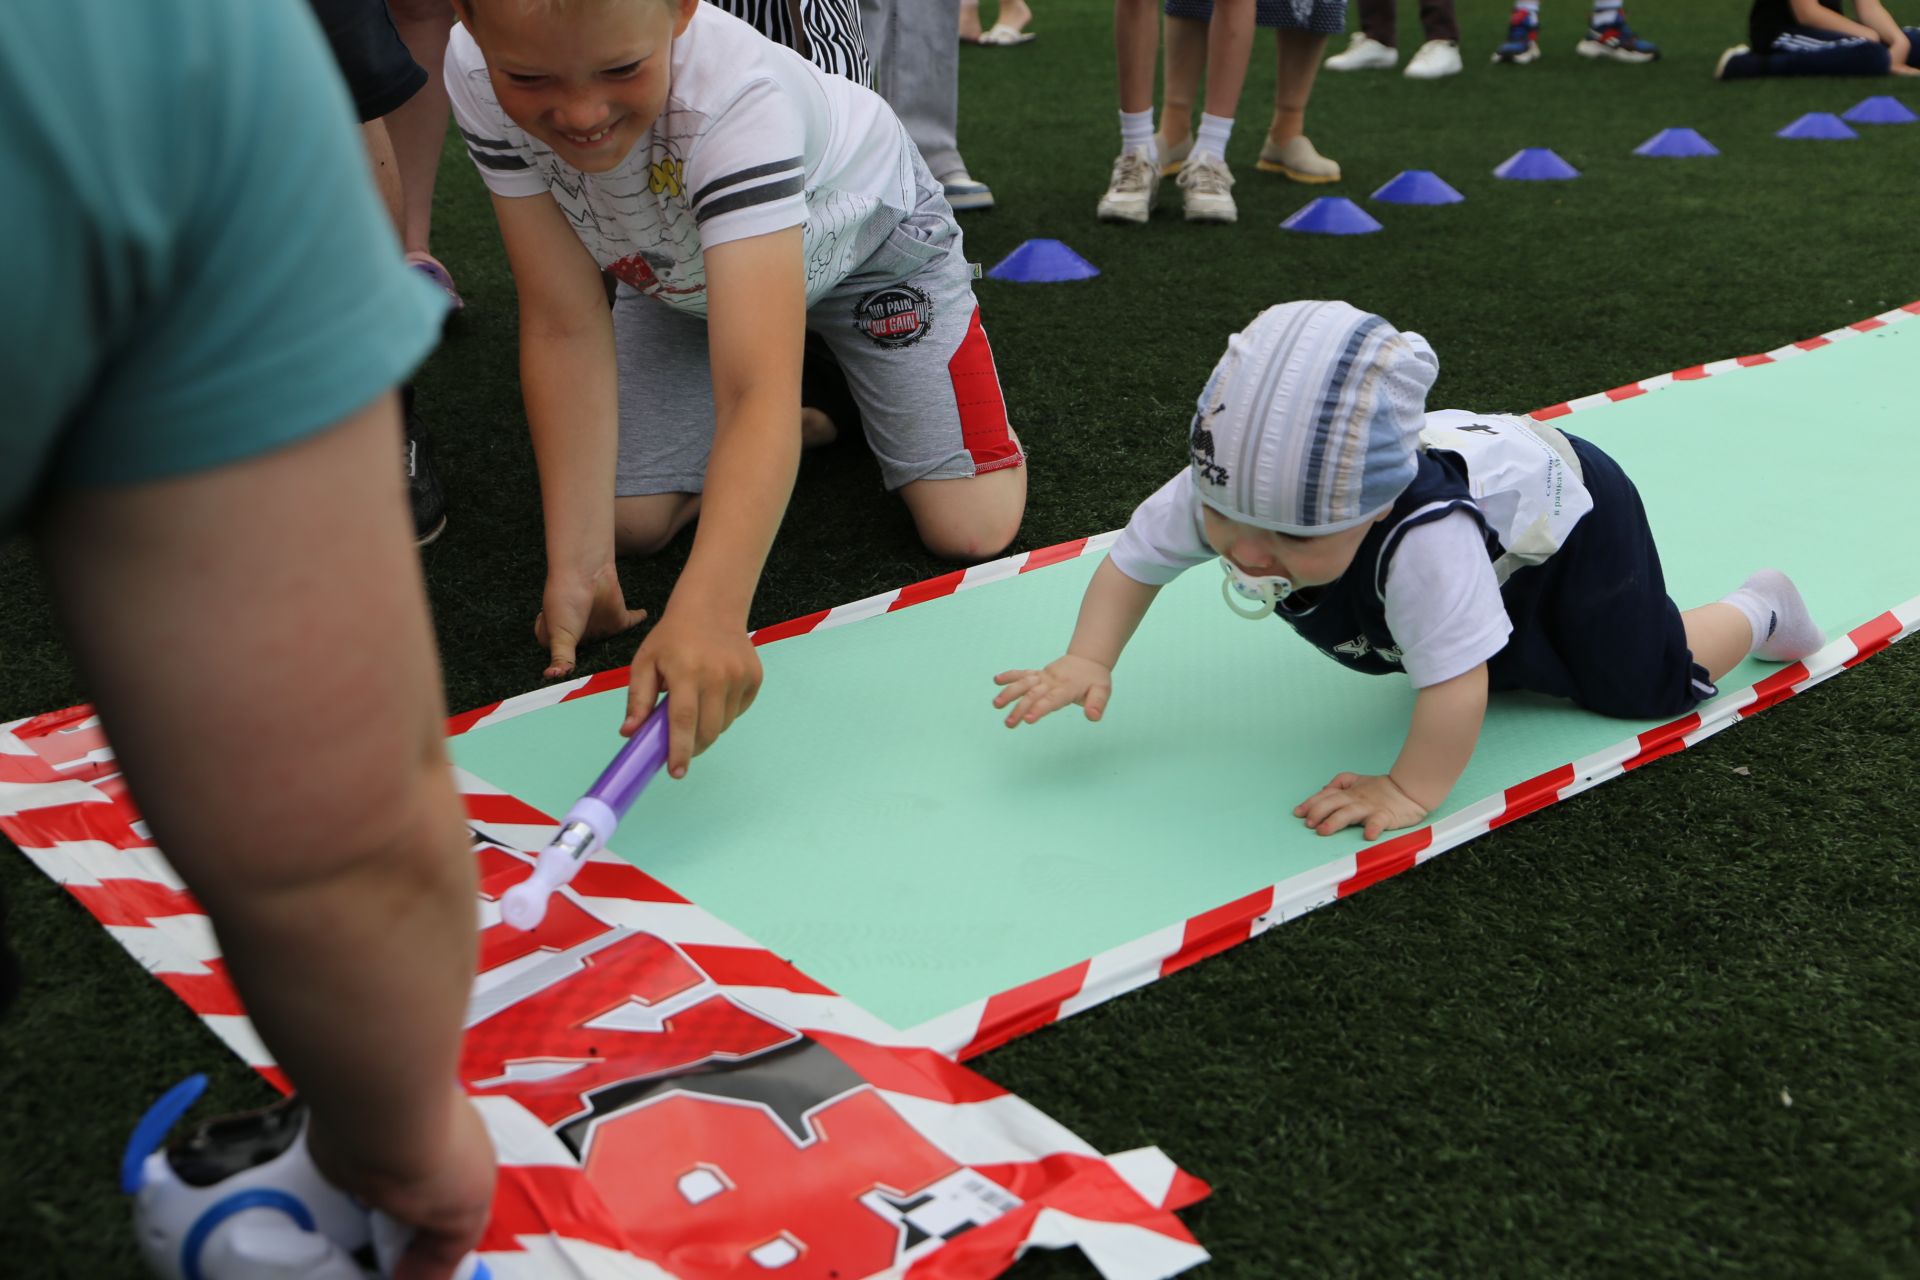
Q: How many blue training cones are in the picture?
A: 7